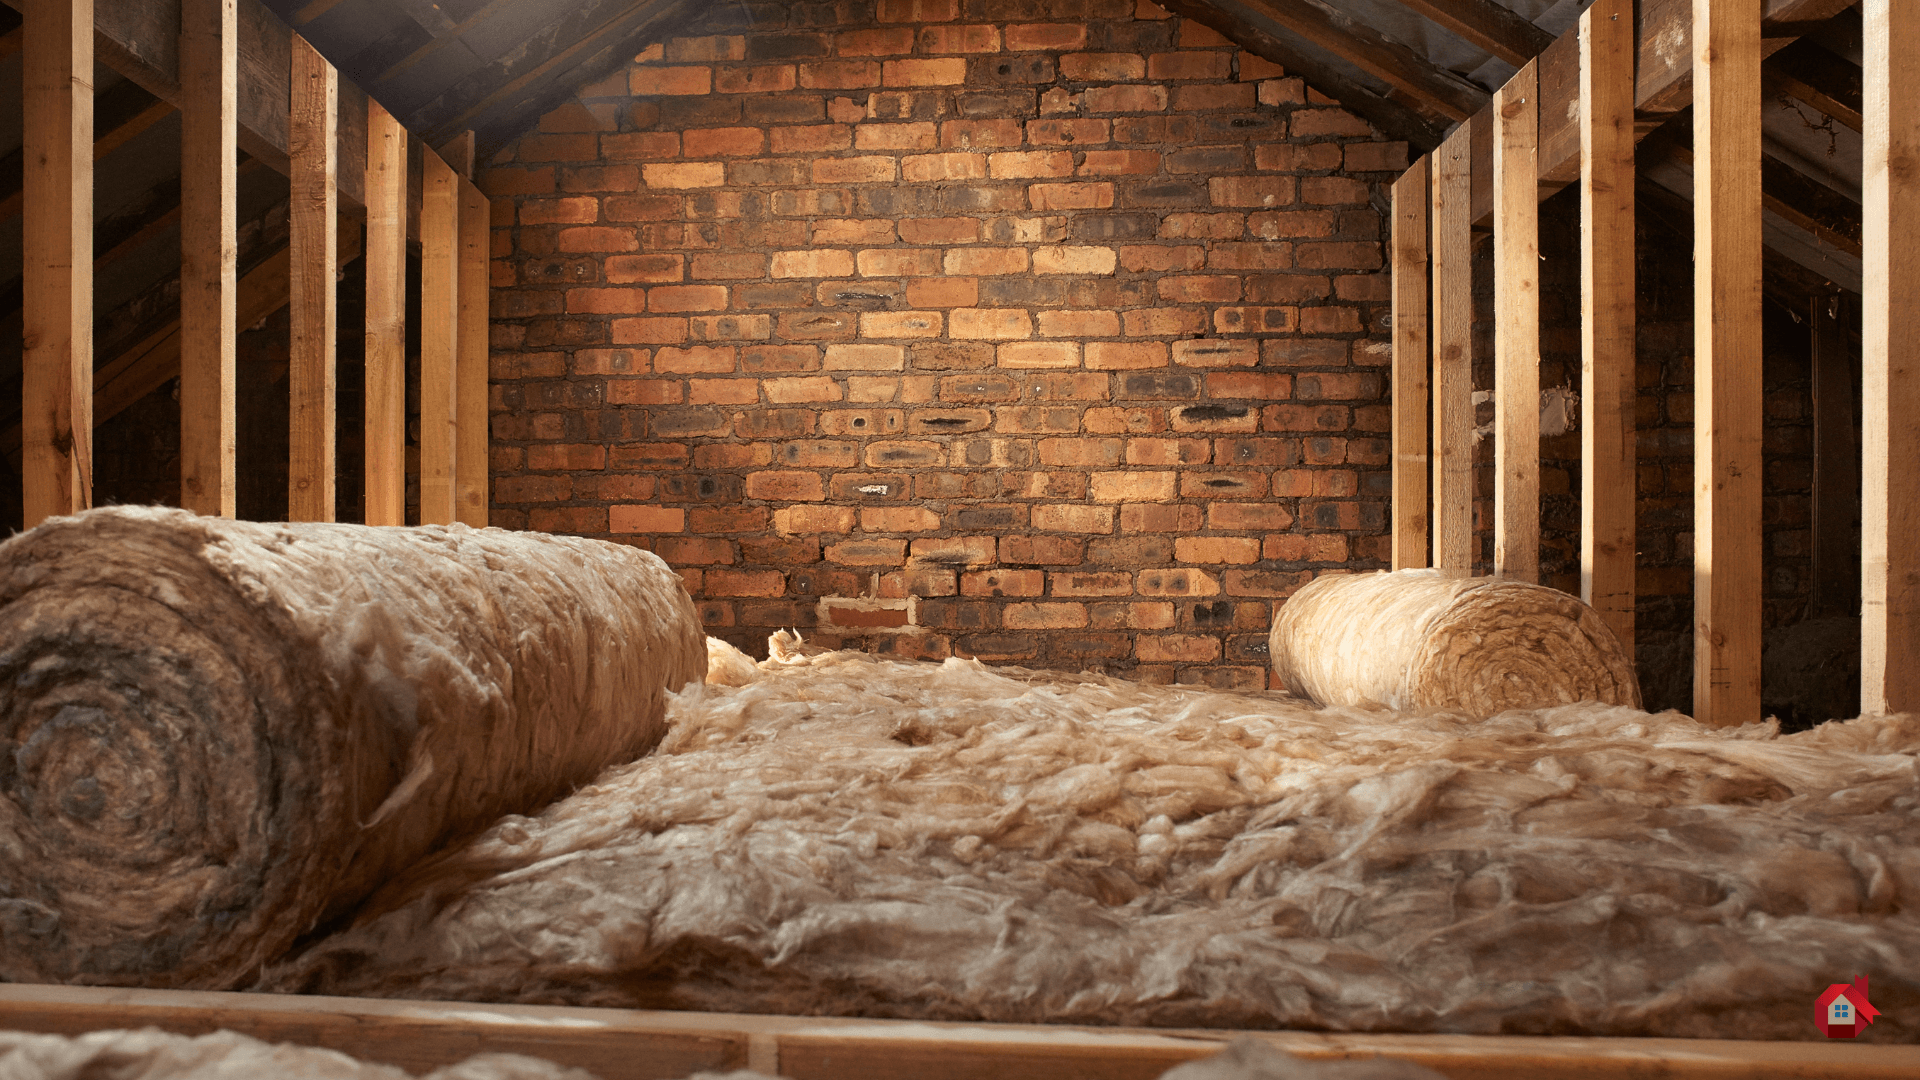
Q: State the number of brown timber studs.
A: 12